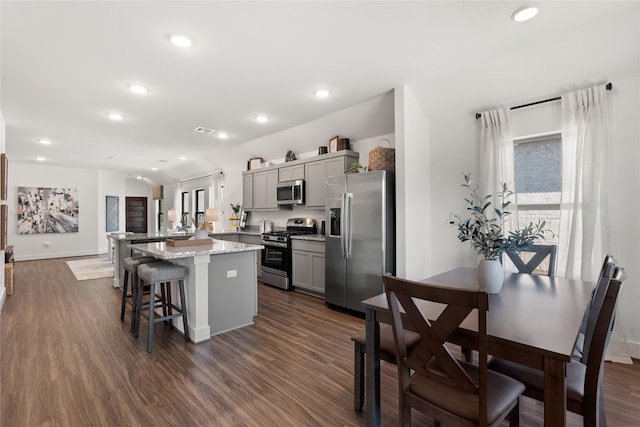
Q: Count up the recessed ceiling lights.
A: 12